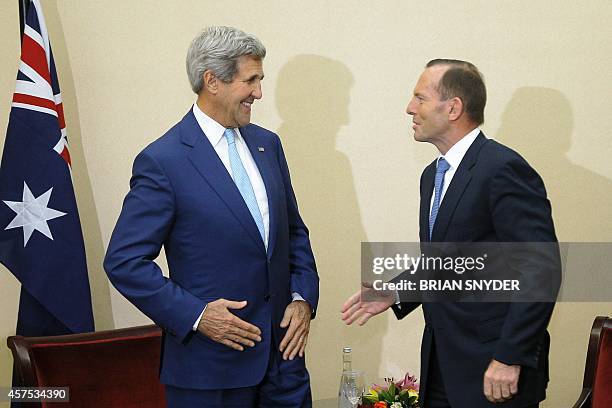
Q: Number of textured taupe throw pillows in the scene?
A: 0